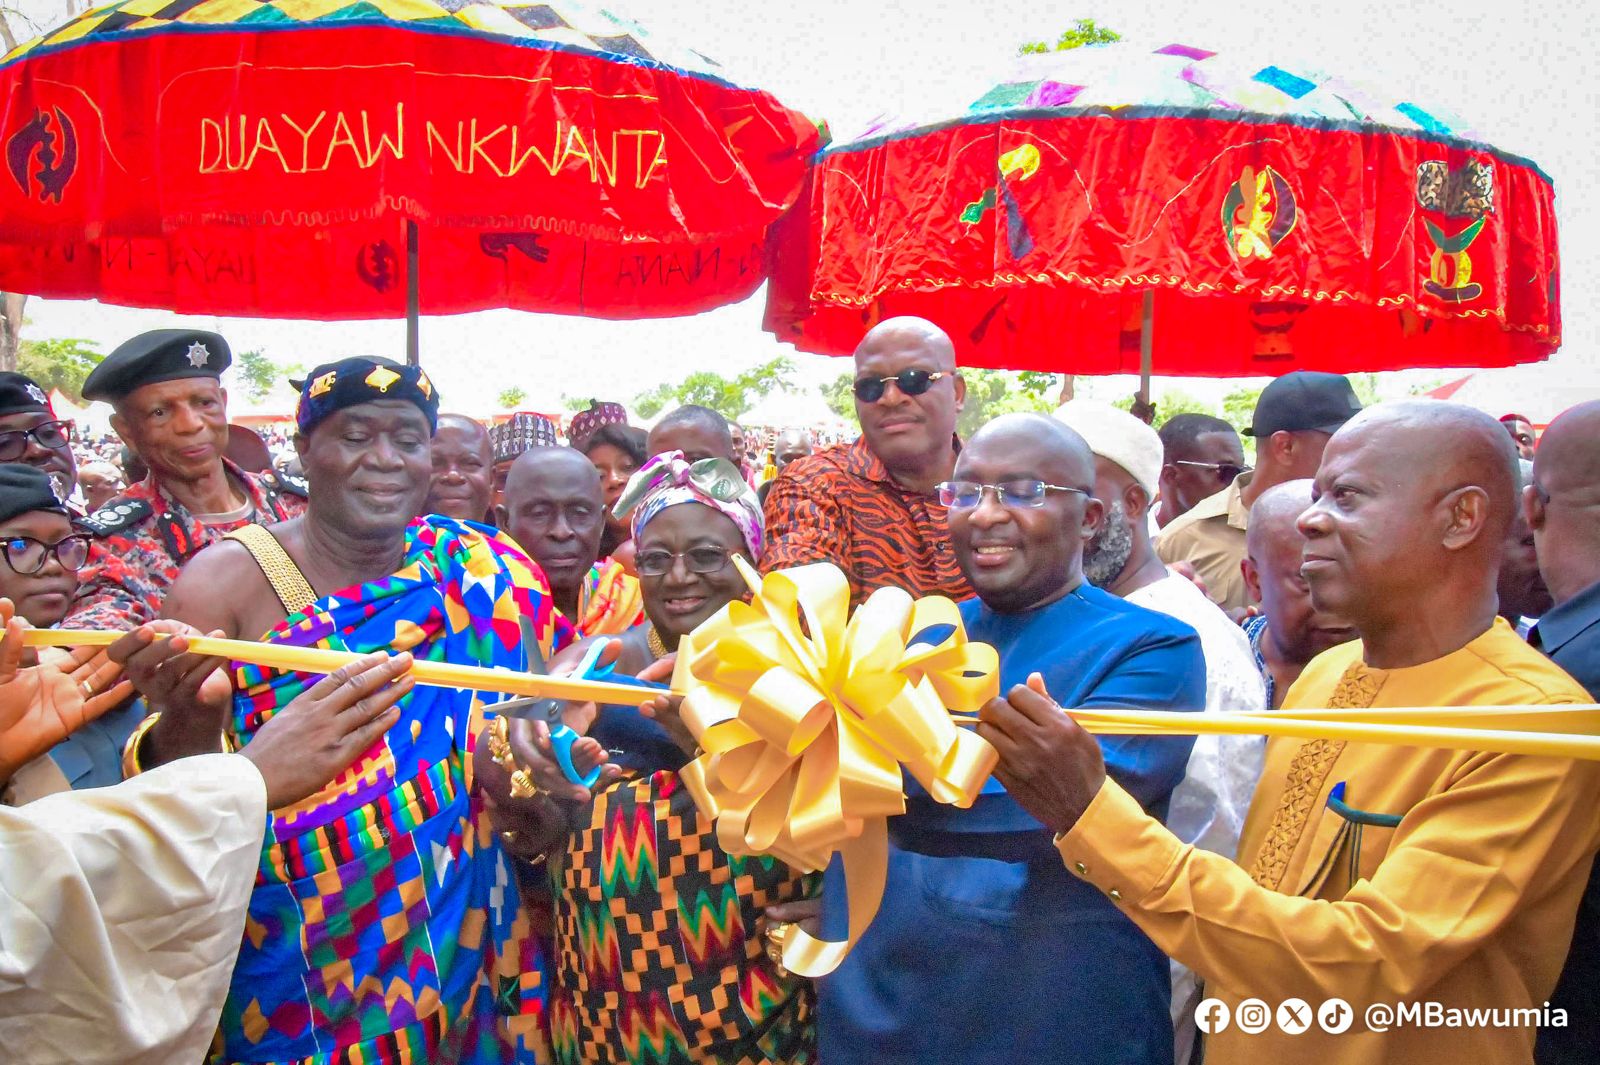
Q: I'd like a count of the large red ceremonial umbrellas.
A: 2